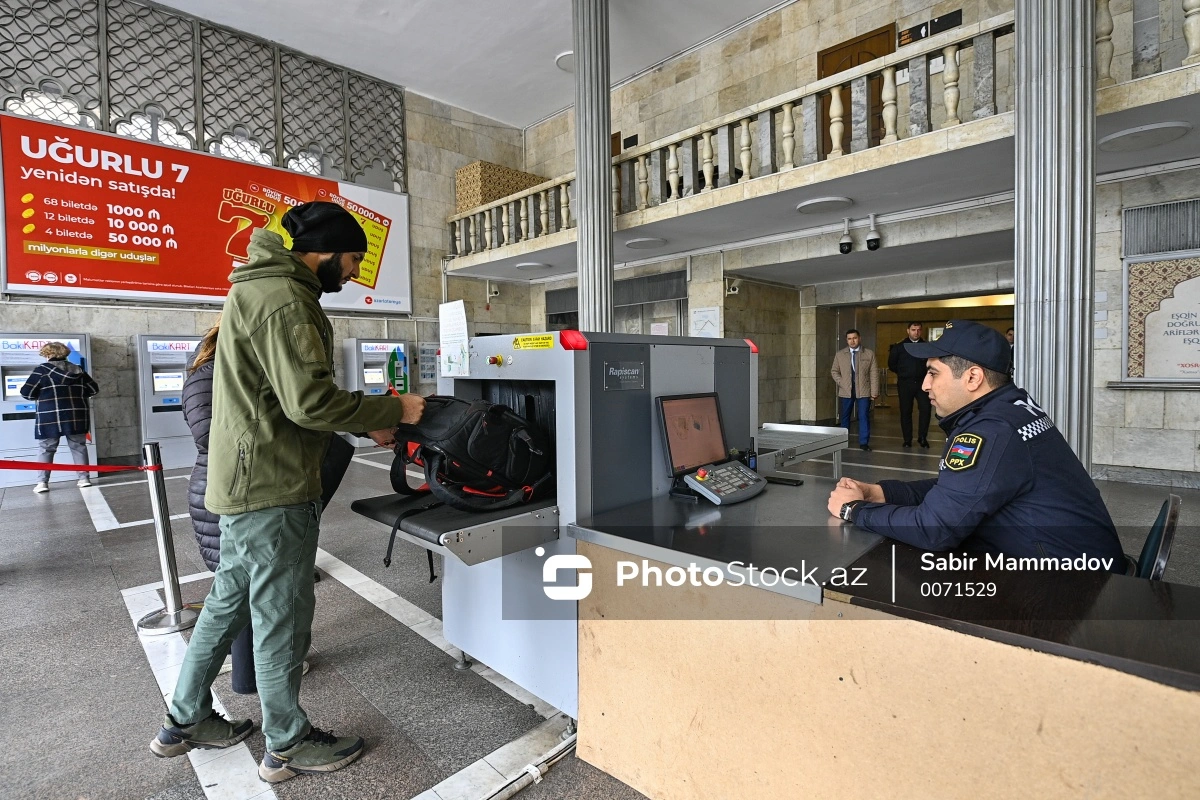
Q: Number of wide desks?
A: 1